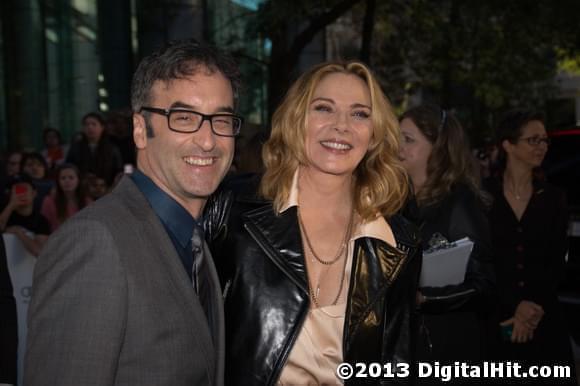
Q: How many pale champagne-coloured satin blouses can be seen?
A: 1